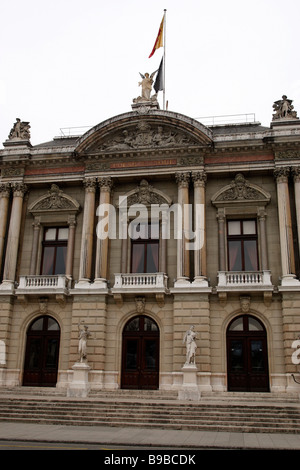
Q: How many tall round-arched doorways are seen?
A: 3